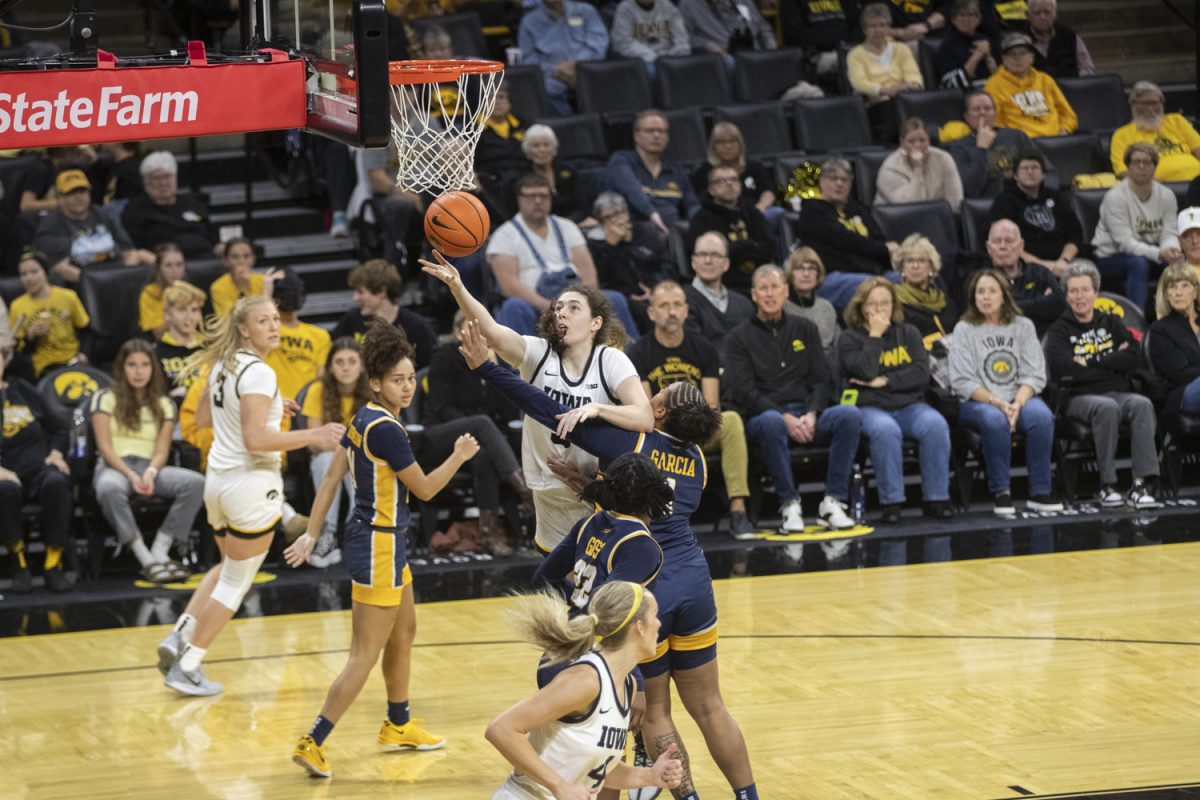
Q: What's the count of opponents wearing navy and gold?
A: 3